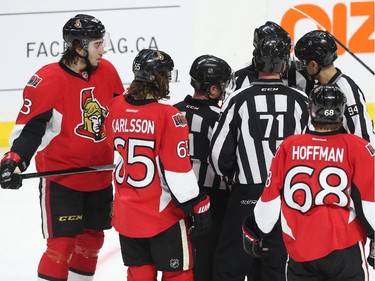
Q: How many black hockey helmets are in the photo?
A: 7